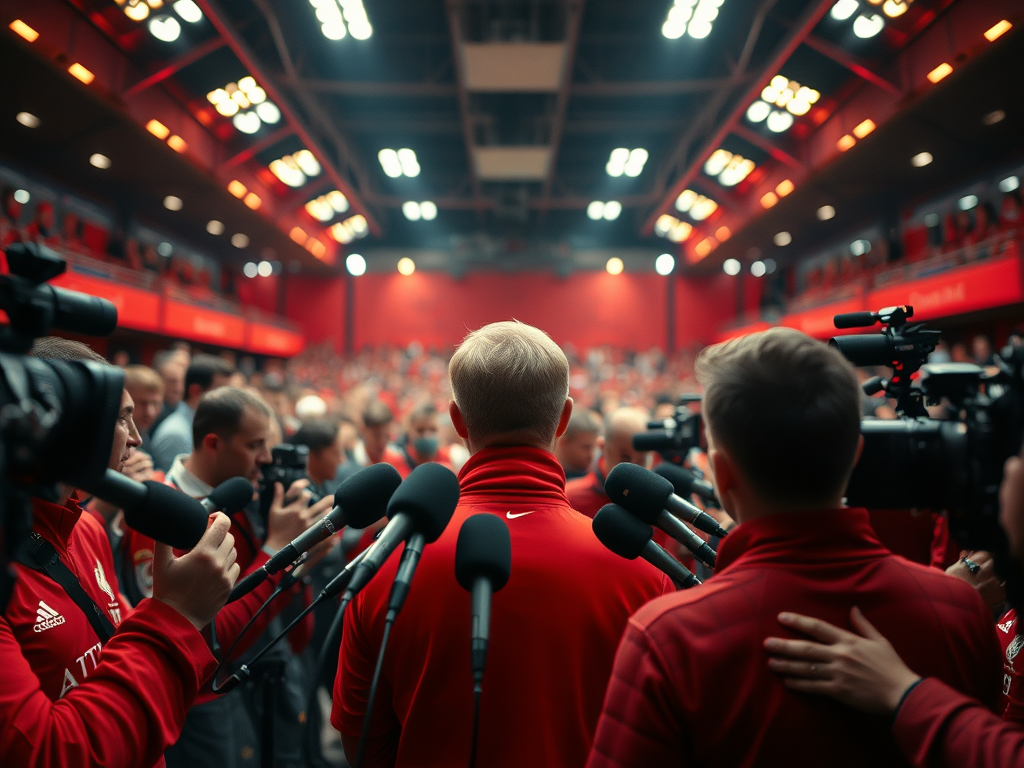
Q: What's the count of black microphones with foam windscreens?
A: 8